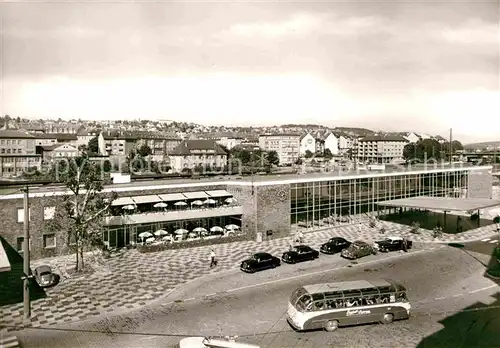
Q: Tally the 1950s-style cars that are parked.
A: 6